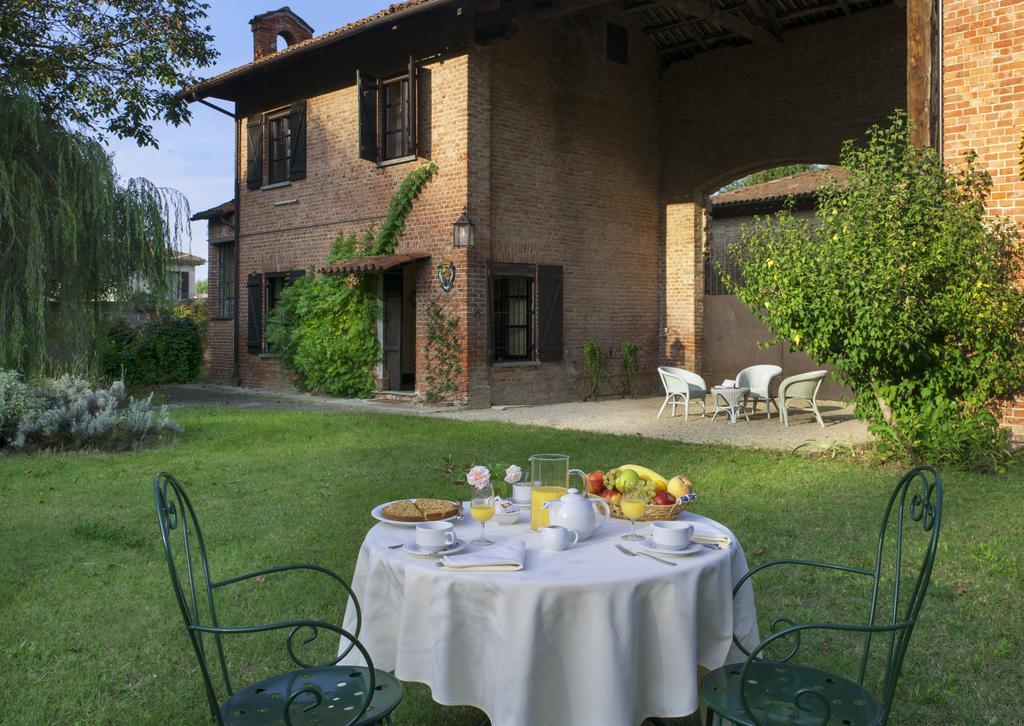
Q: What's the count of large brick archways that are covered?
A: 1